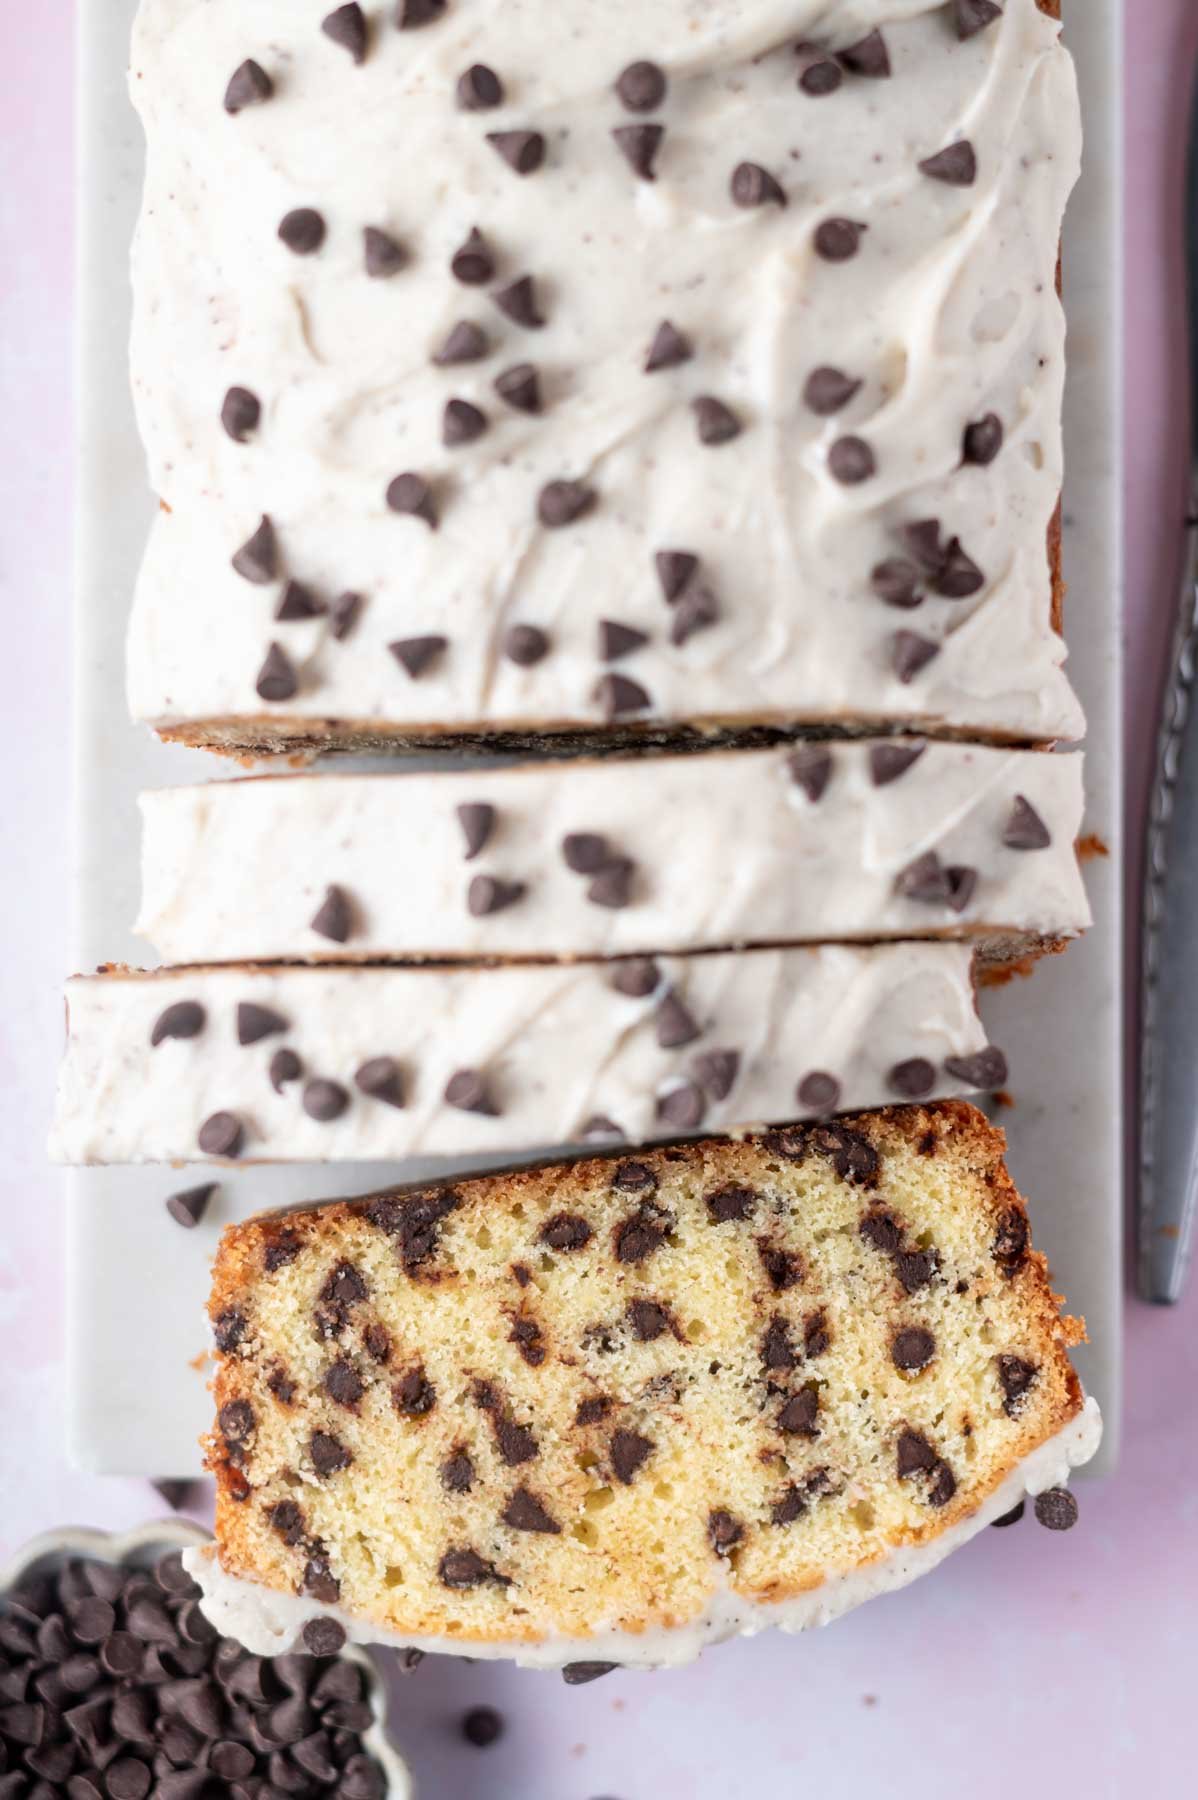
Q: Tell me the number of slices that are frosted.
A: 3